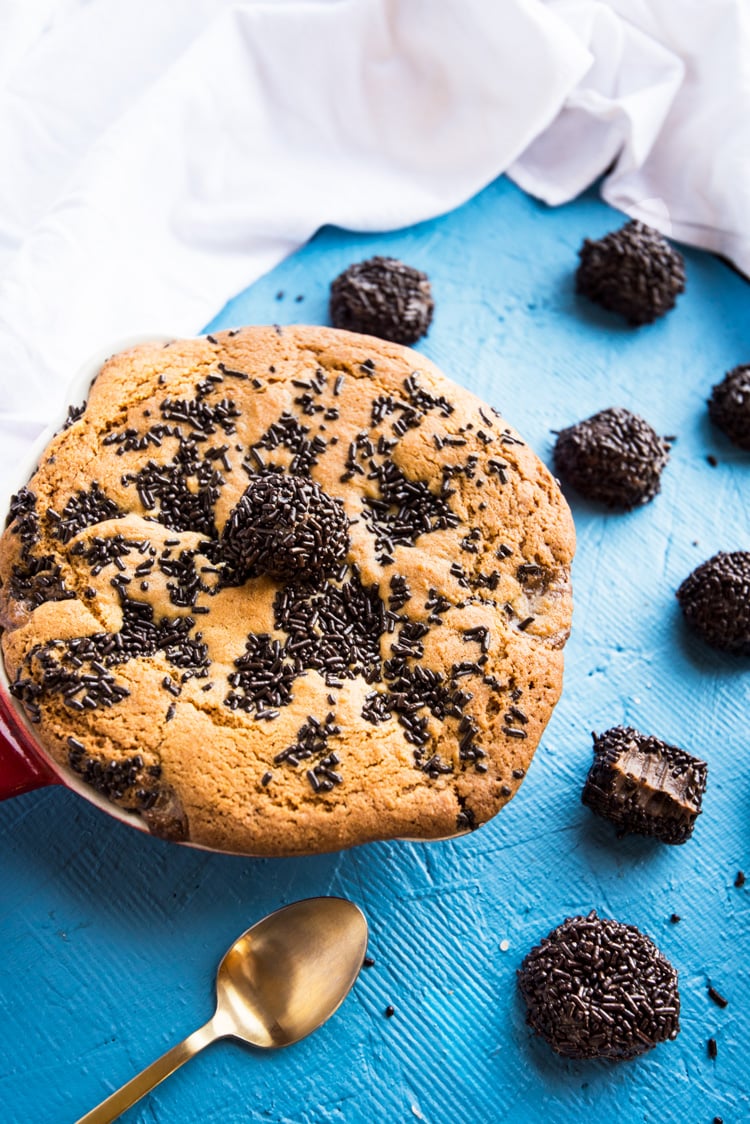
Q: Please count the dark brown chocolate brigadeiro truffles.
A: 8